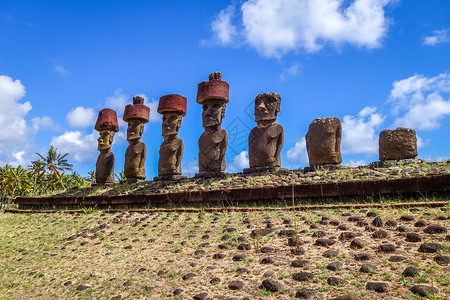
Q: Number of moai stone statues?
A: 7